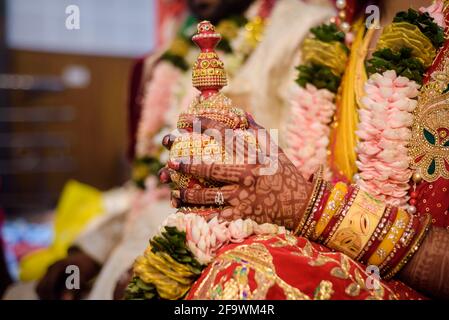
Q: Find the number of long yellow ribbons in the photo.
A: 1